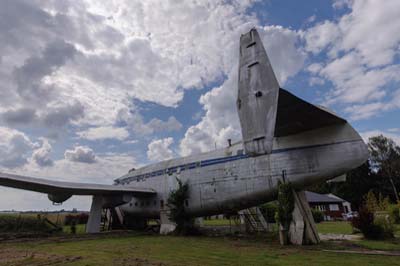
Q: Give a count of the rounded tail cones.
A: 1